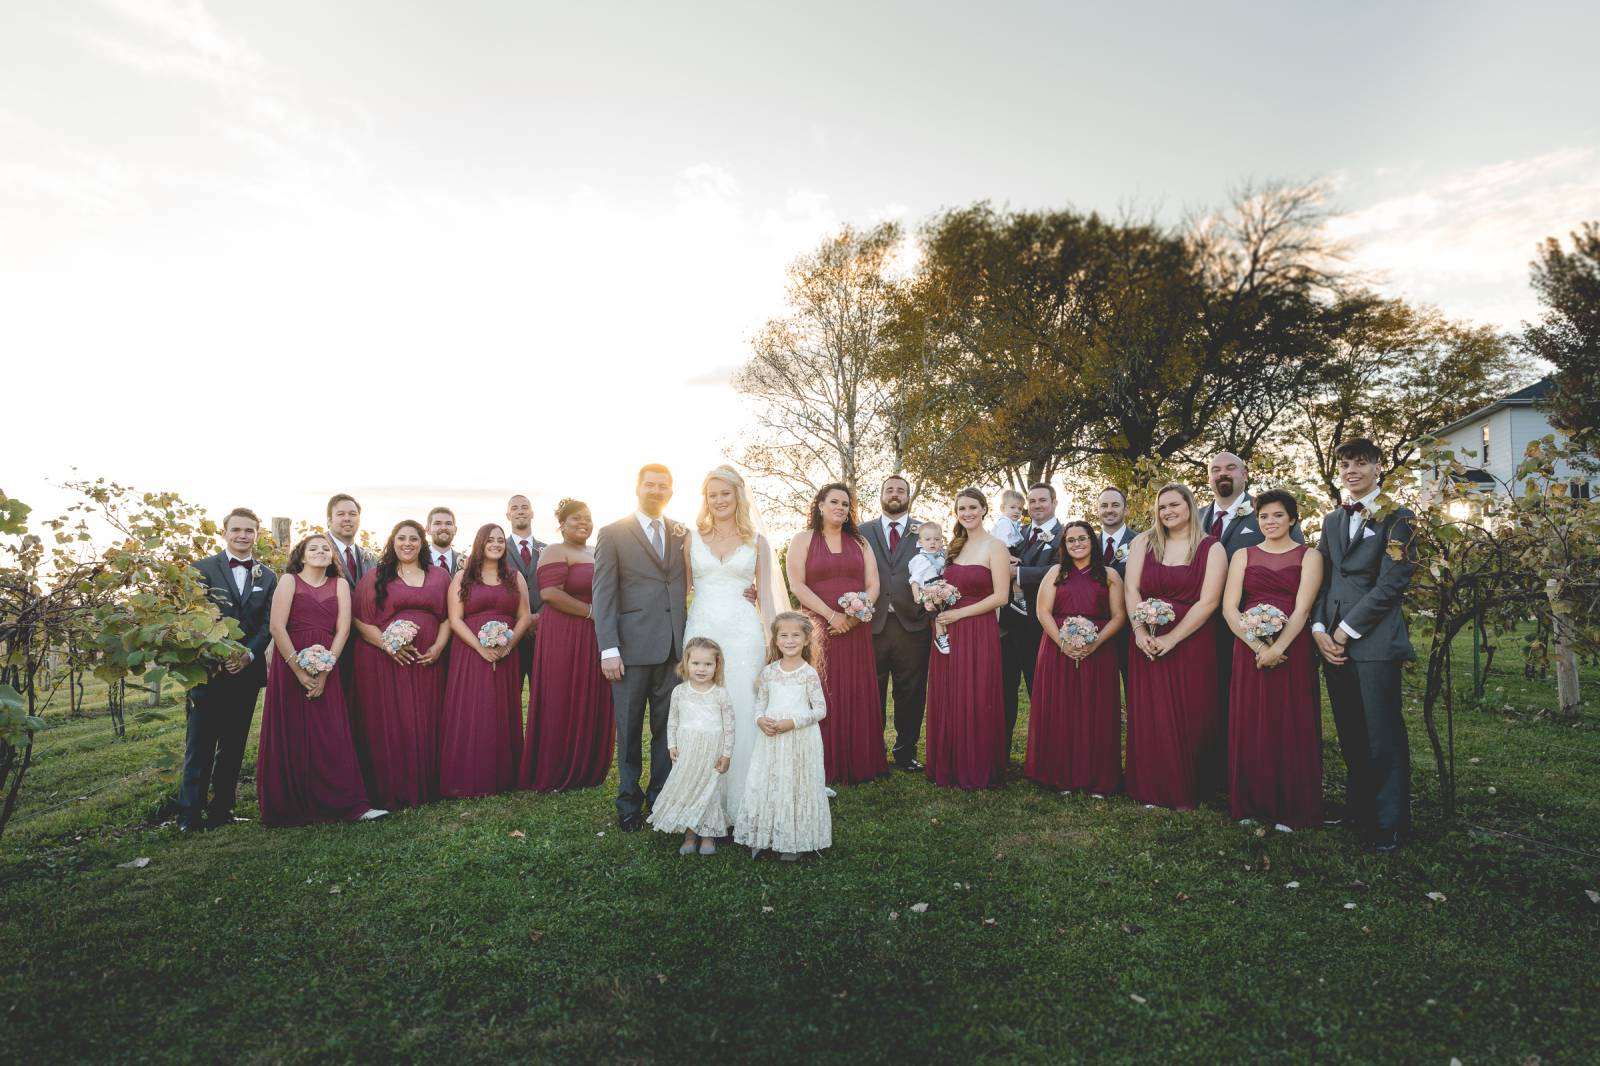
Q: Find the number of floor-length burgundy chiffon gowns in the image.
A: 9